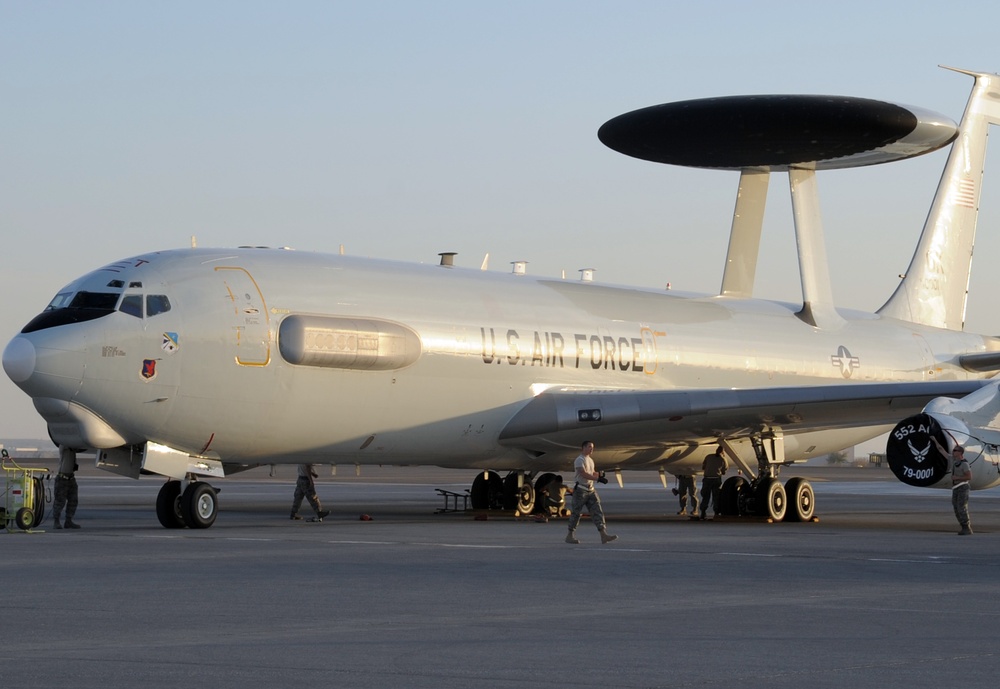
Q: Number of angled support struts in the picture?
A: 2